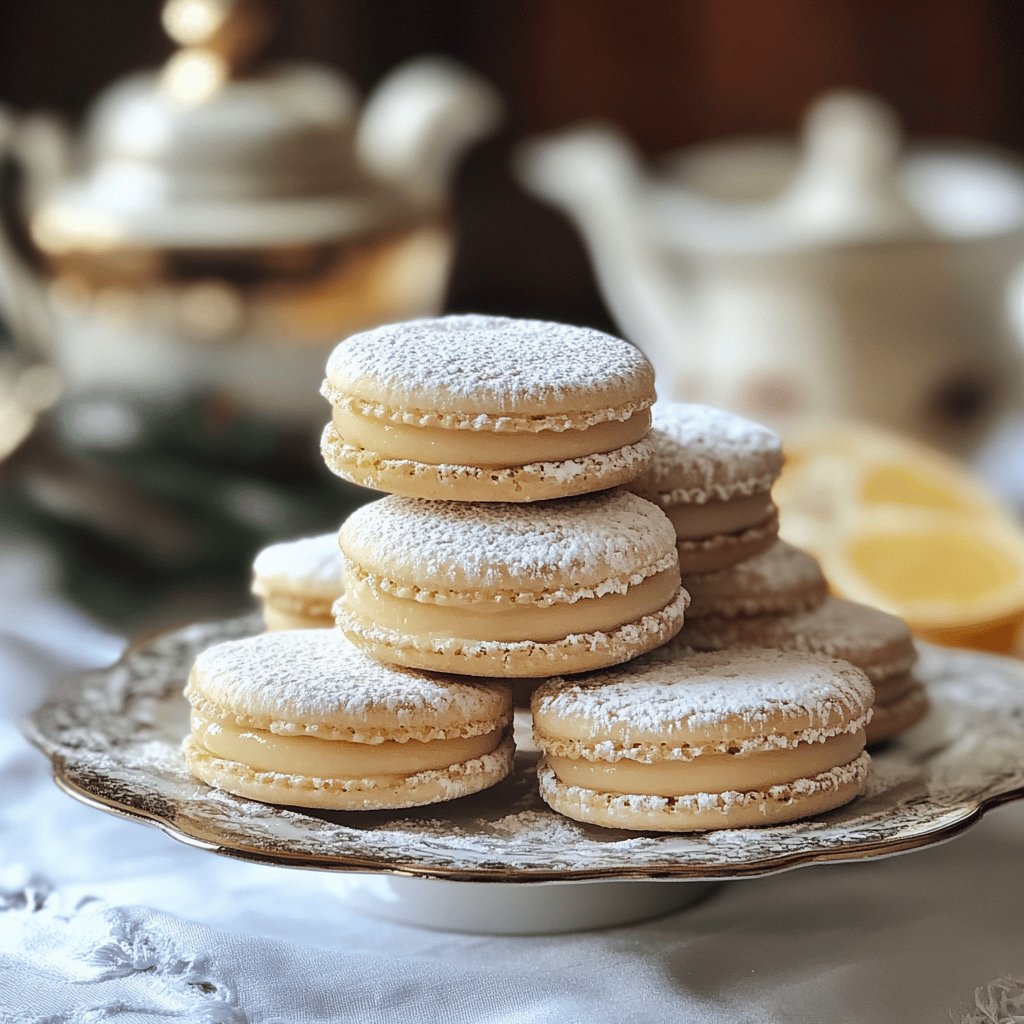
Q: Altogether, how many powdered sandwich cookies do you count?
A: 8